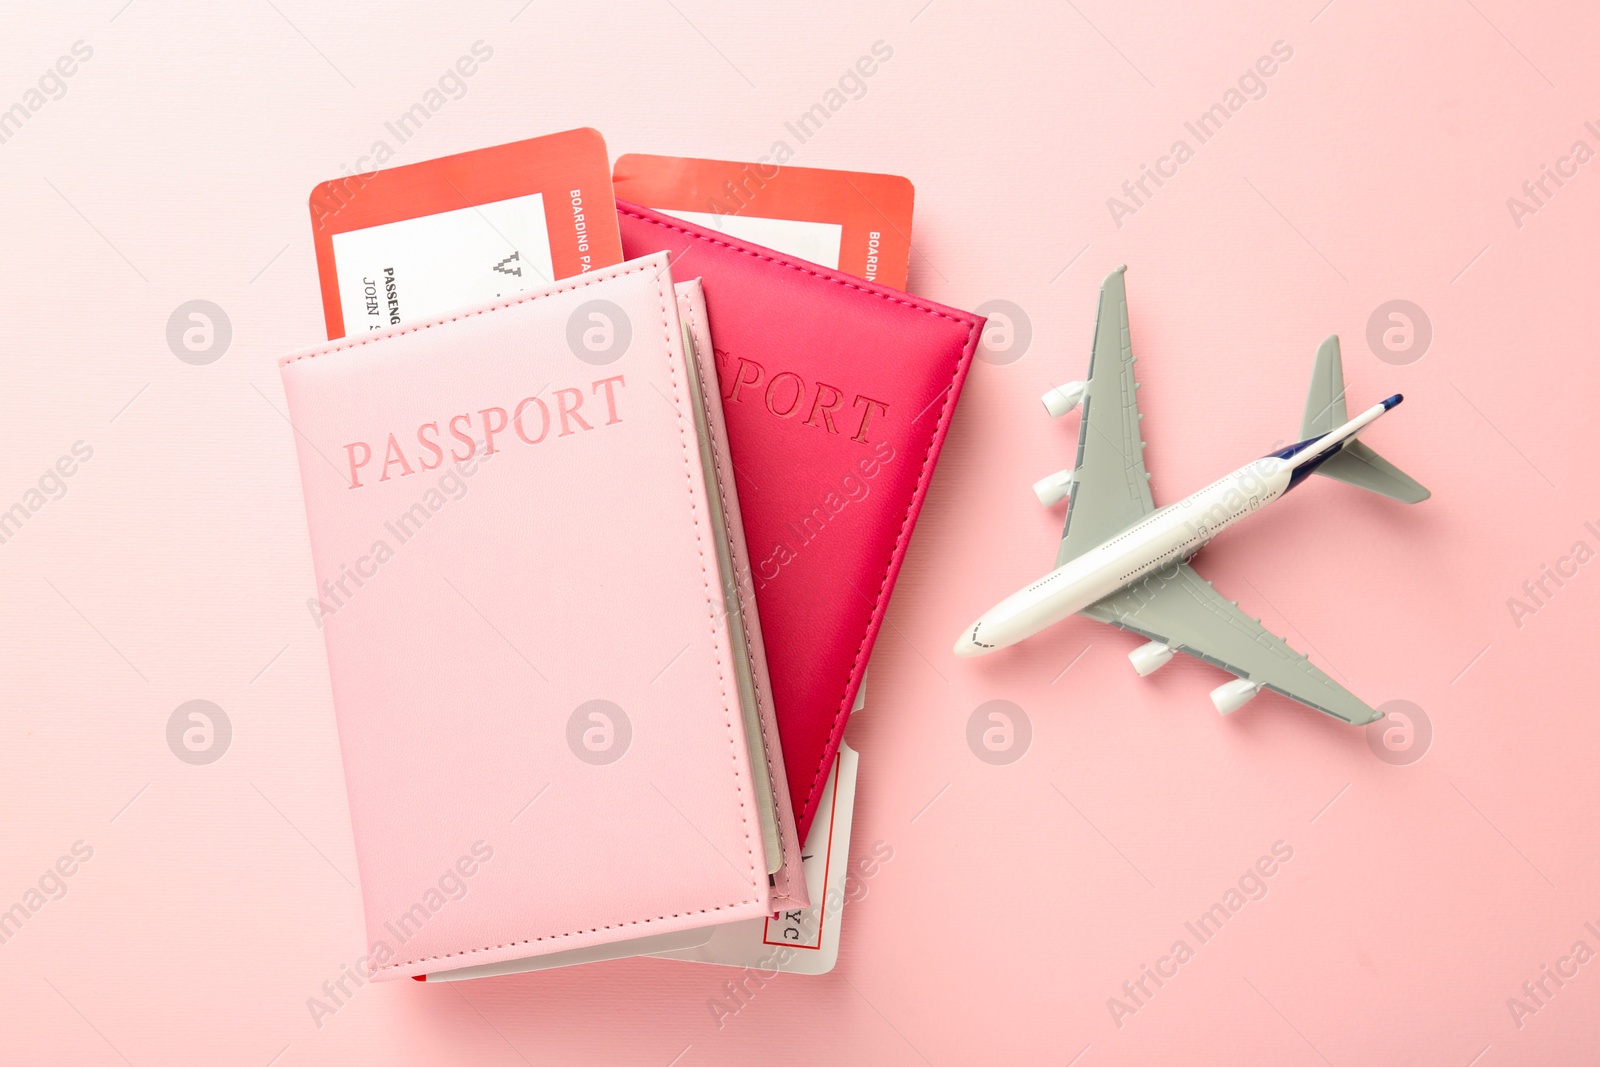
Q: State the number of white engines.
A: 4